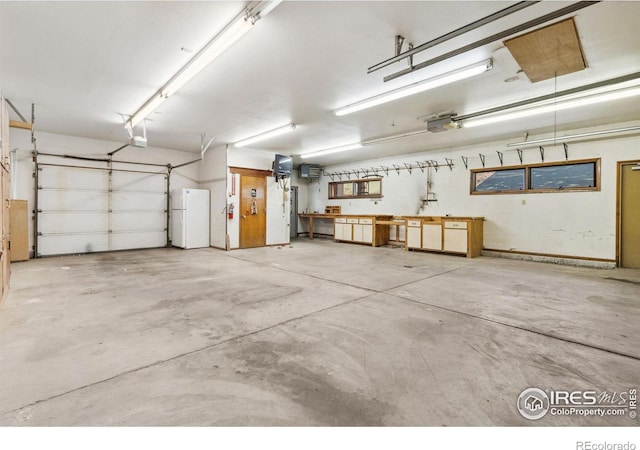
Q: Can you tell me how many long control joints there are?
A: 2